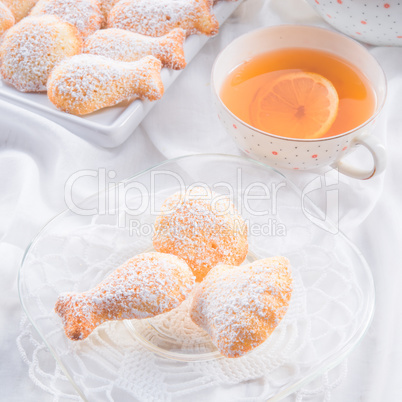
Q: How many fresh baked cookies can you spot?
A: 11